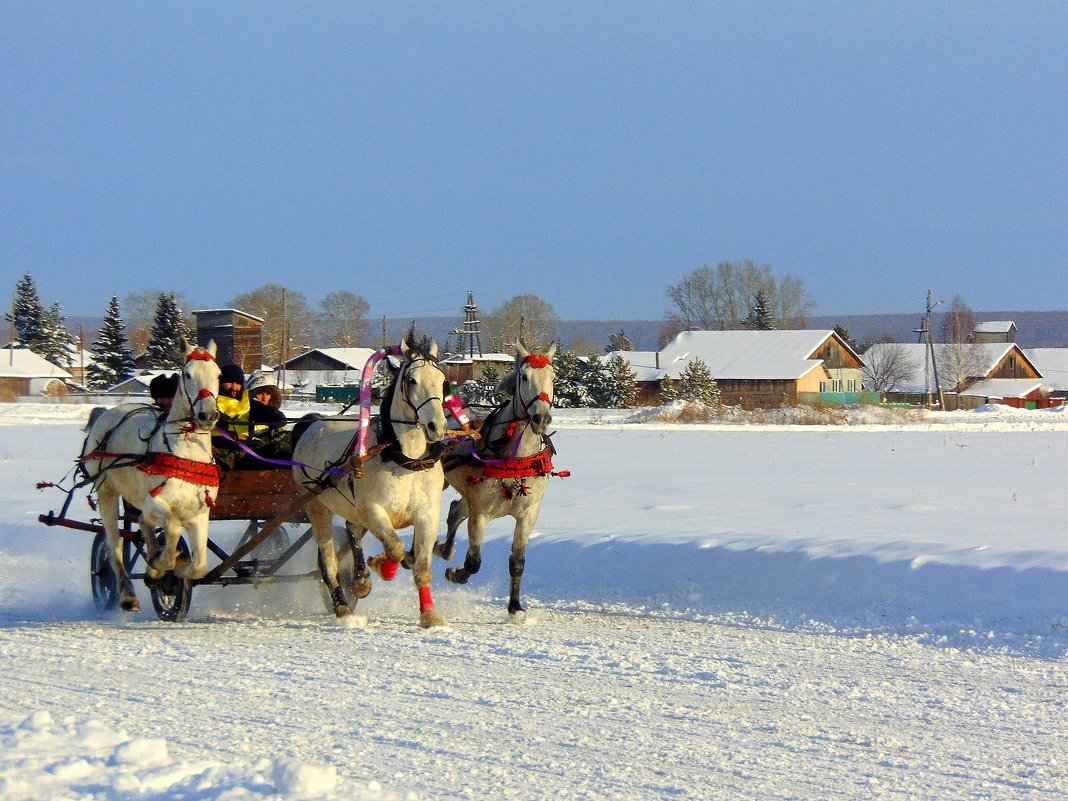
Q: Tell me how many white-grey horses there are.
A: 3